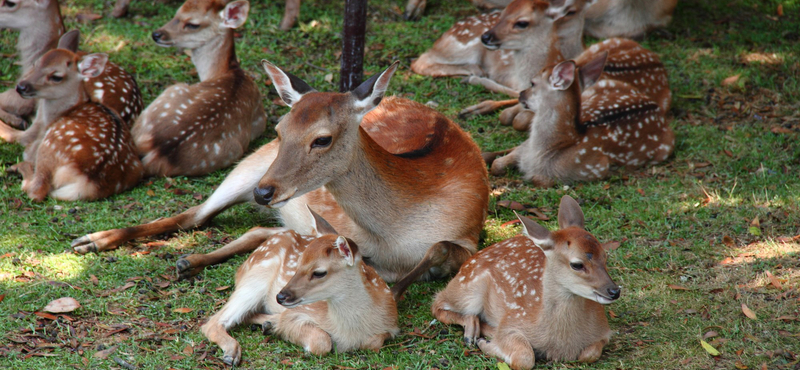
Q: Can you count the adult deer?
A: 1